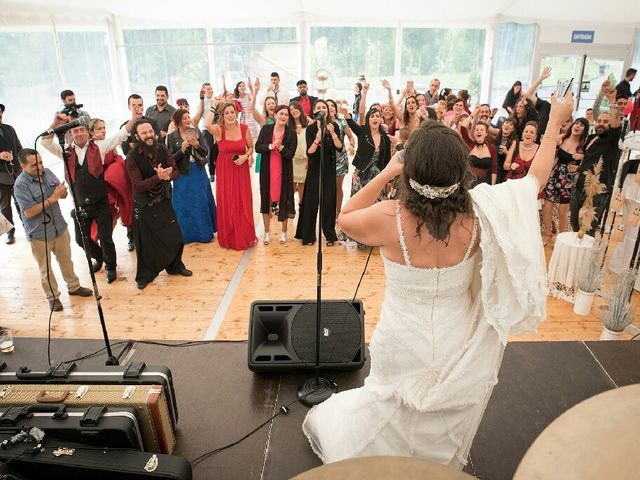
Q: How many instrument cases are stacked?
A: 4